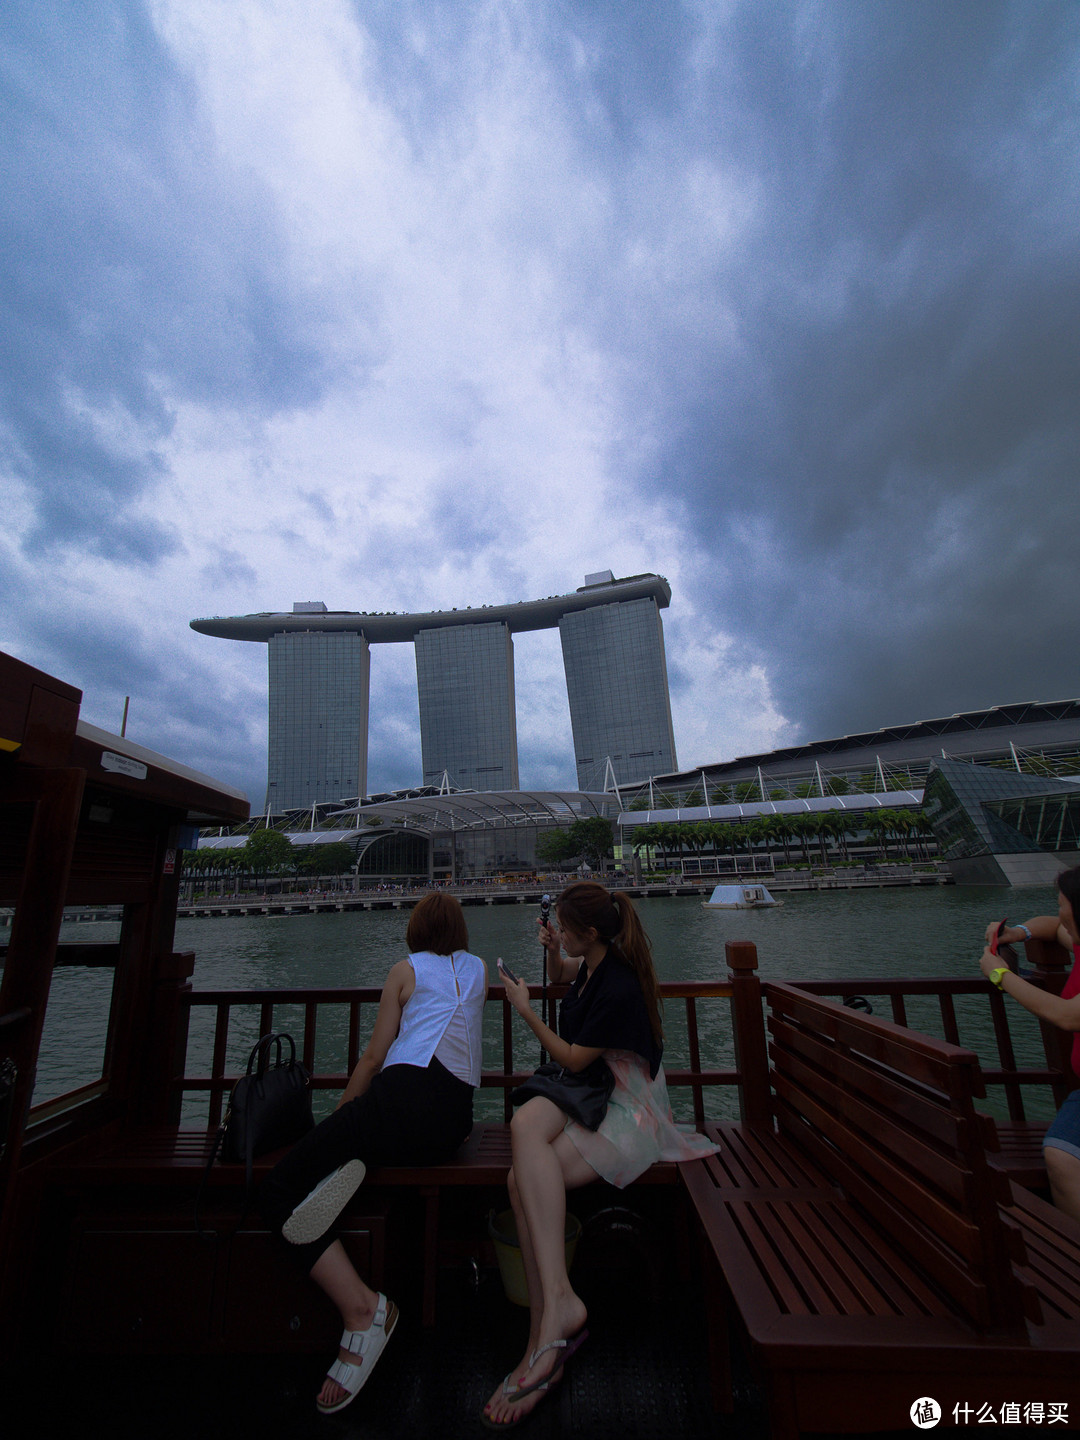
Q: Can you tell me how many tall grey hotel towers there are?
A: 3